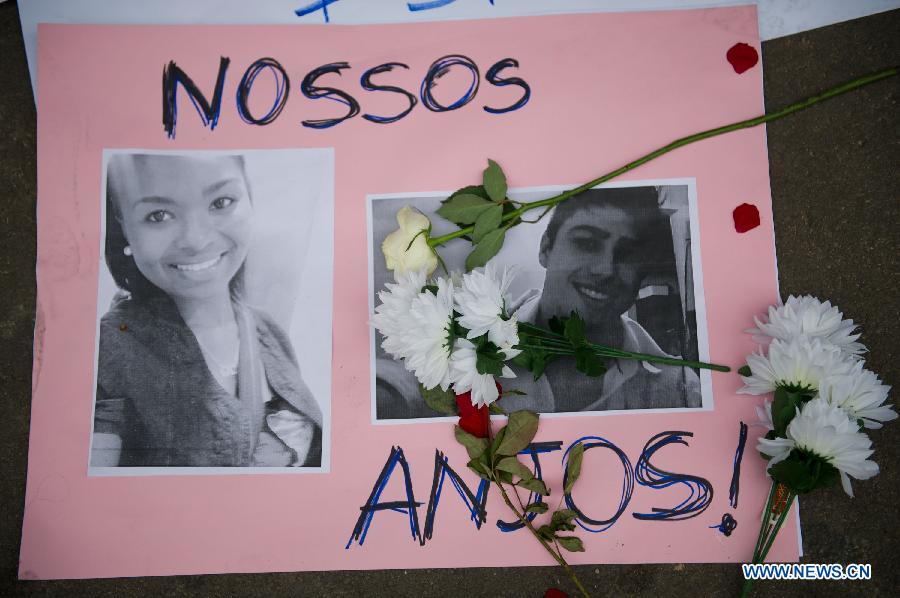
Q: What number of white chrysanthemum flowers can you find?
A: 8